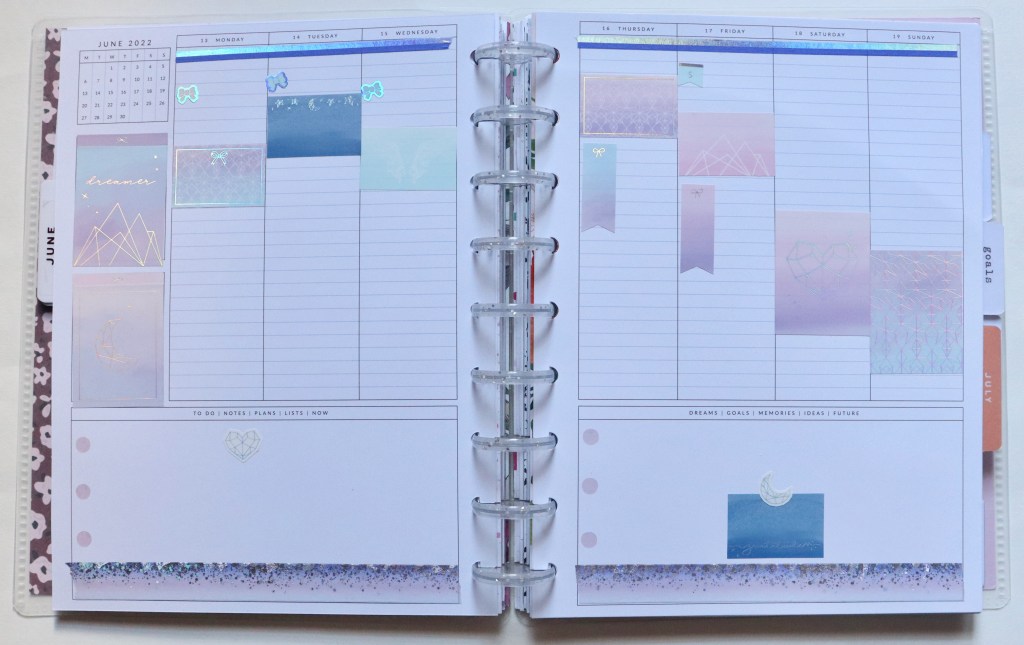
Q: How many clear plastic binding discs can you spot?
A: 9